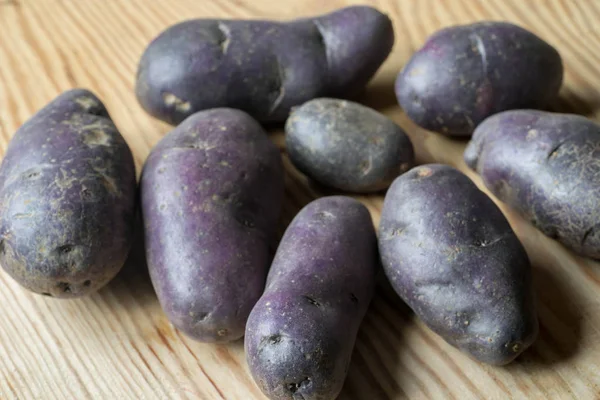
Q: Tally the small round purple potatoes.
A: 1